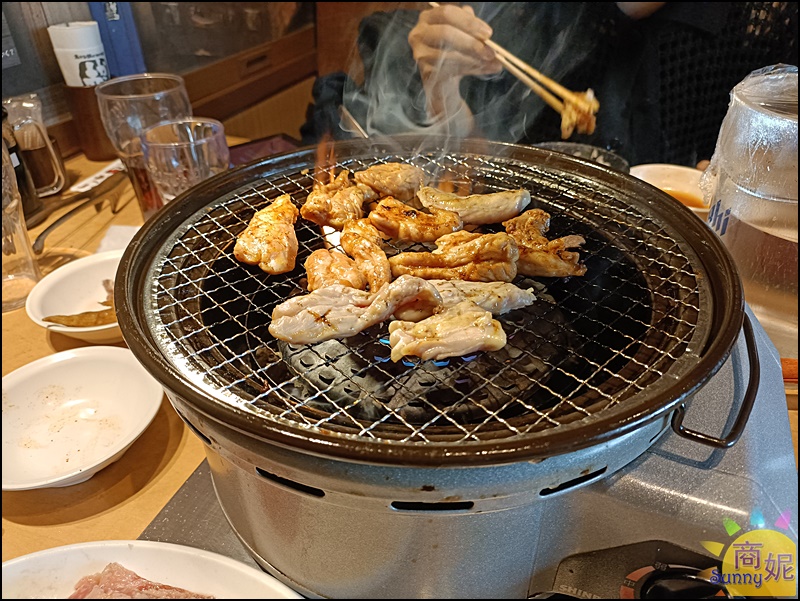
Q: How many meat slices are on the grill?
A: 12